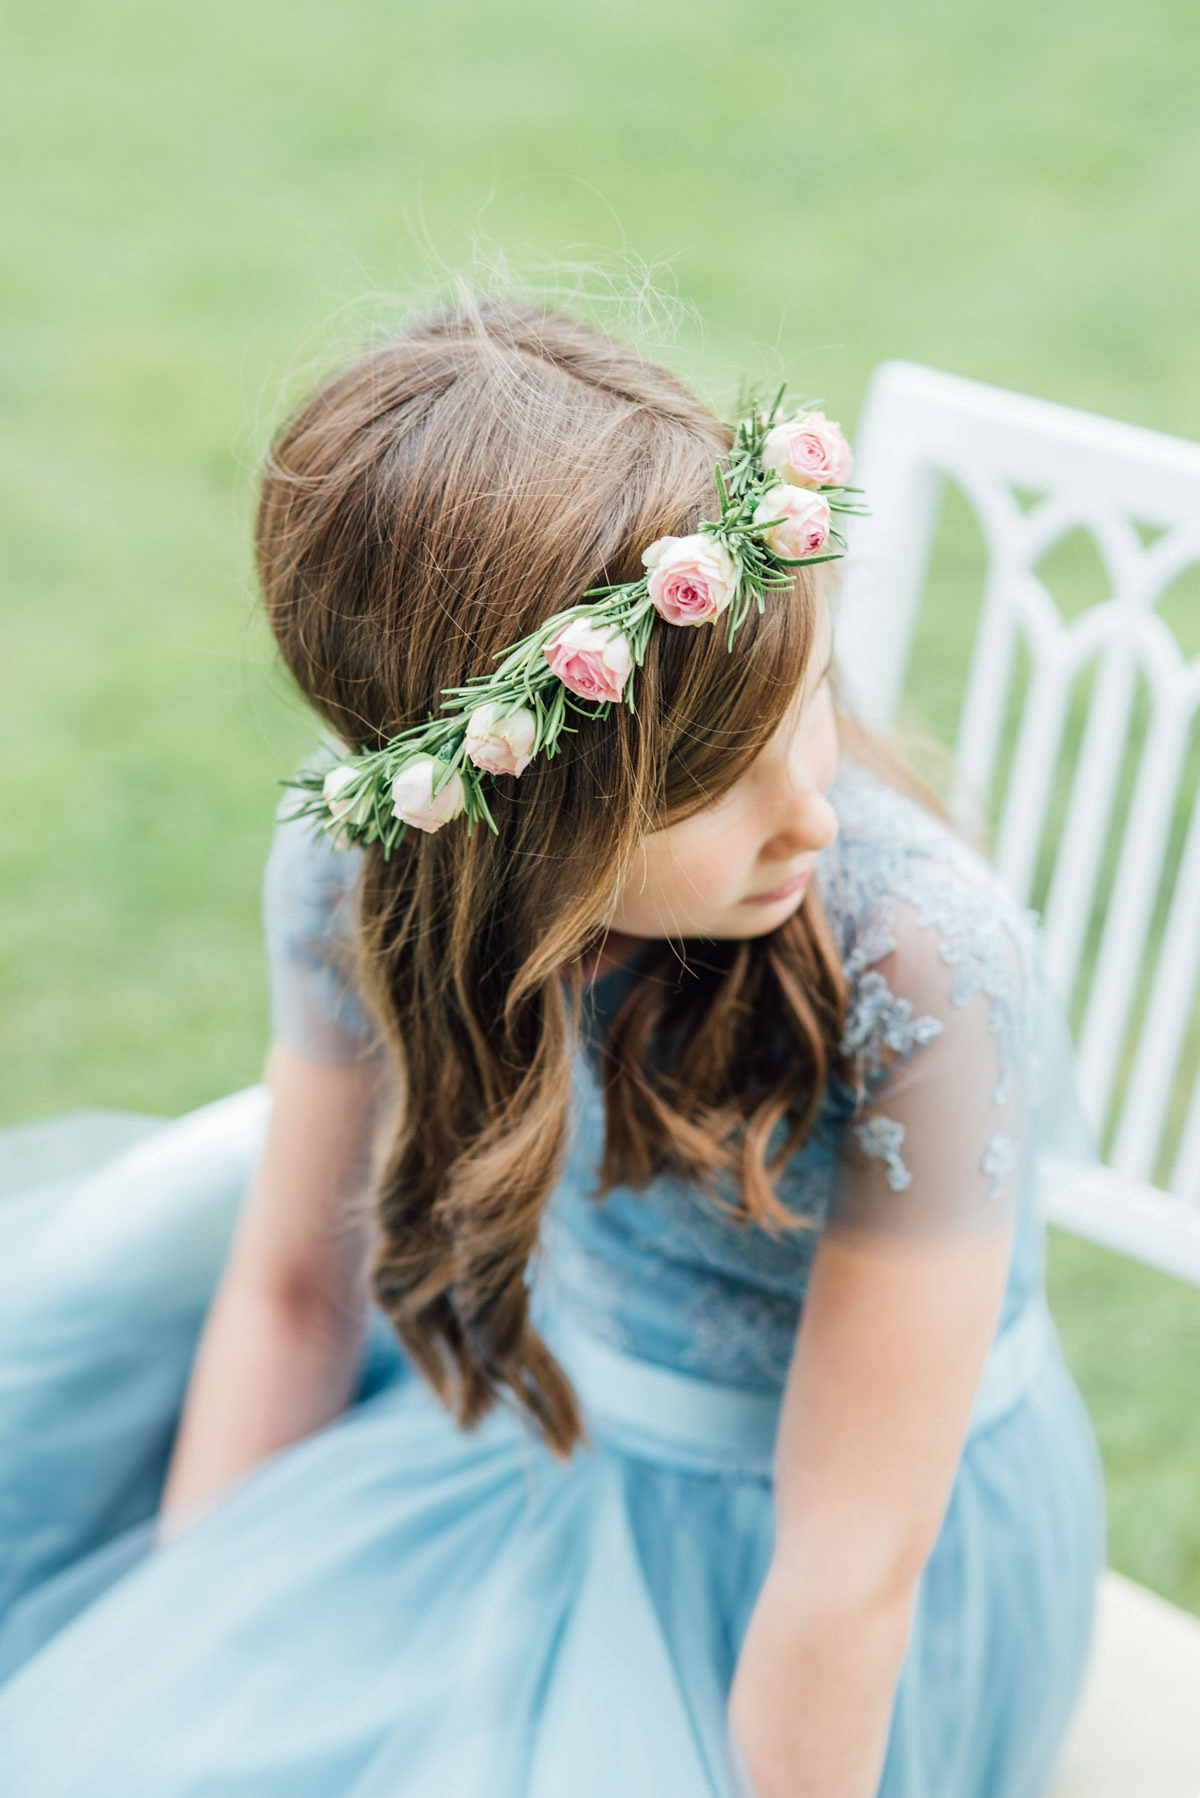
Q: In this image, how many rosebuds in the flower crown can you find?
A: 7